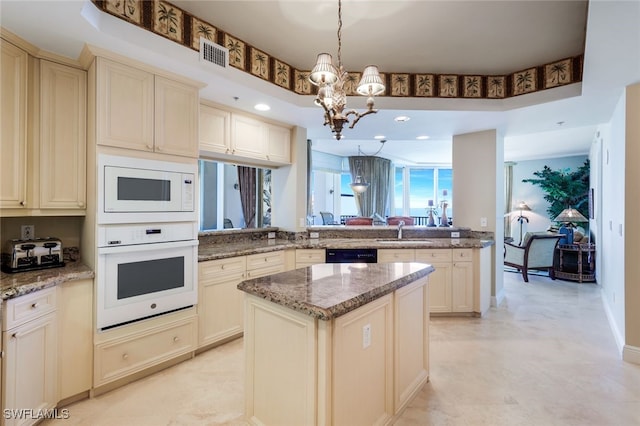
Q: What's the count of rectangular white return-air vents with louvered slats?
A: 1